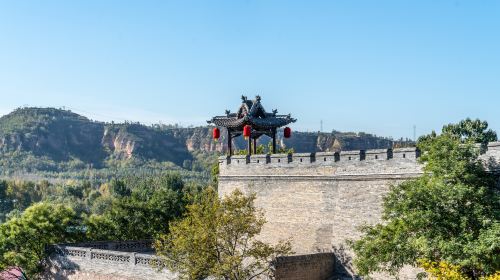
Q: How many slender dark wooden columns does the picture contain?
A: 4